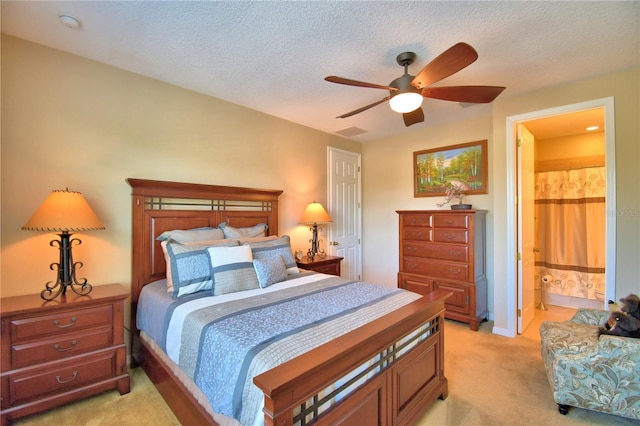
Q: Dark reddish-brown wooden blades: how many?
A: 5